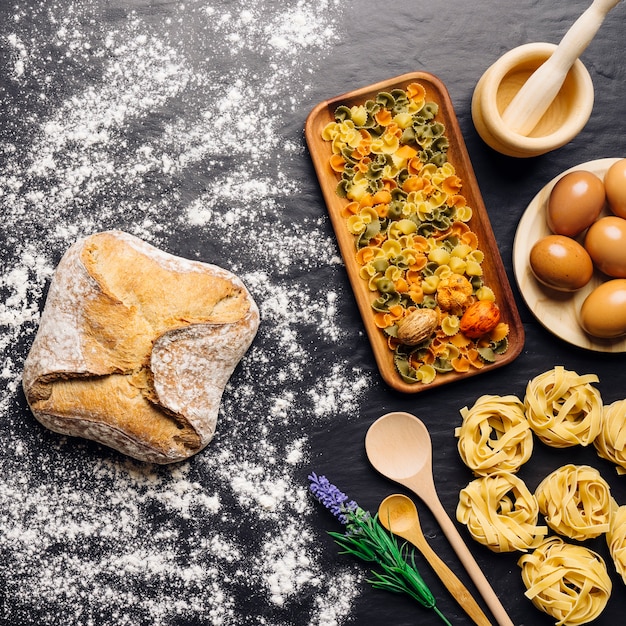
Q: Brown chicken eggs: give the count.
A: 5